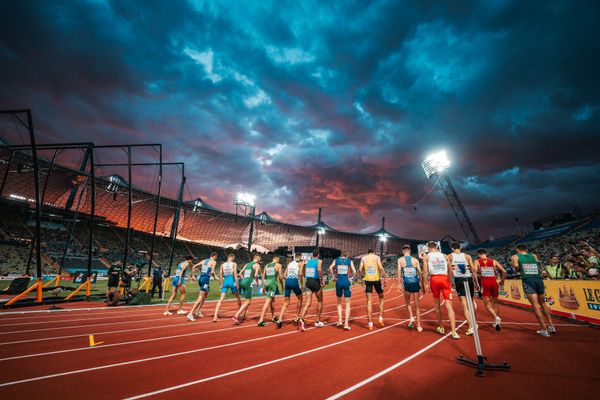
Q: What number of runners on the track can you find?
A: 14